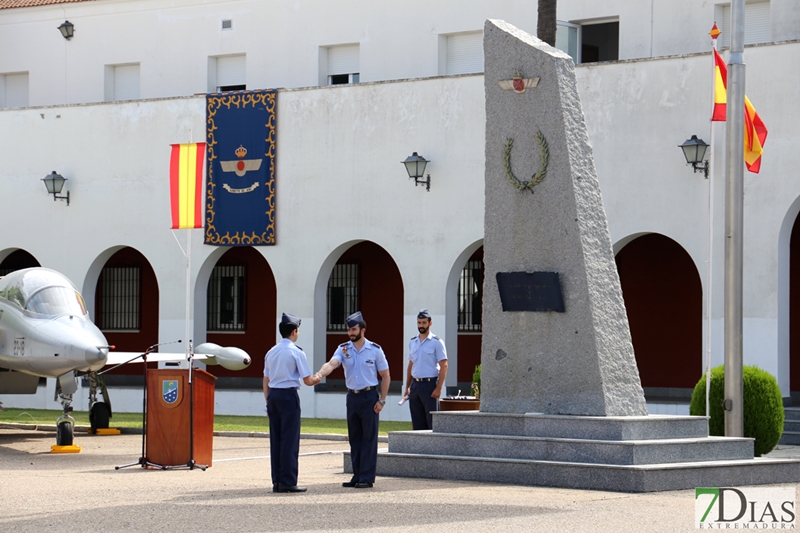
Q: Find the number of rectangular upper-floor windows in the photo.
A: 7